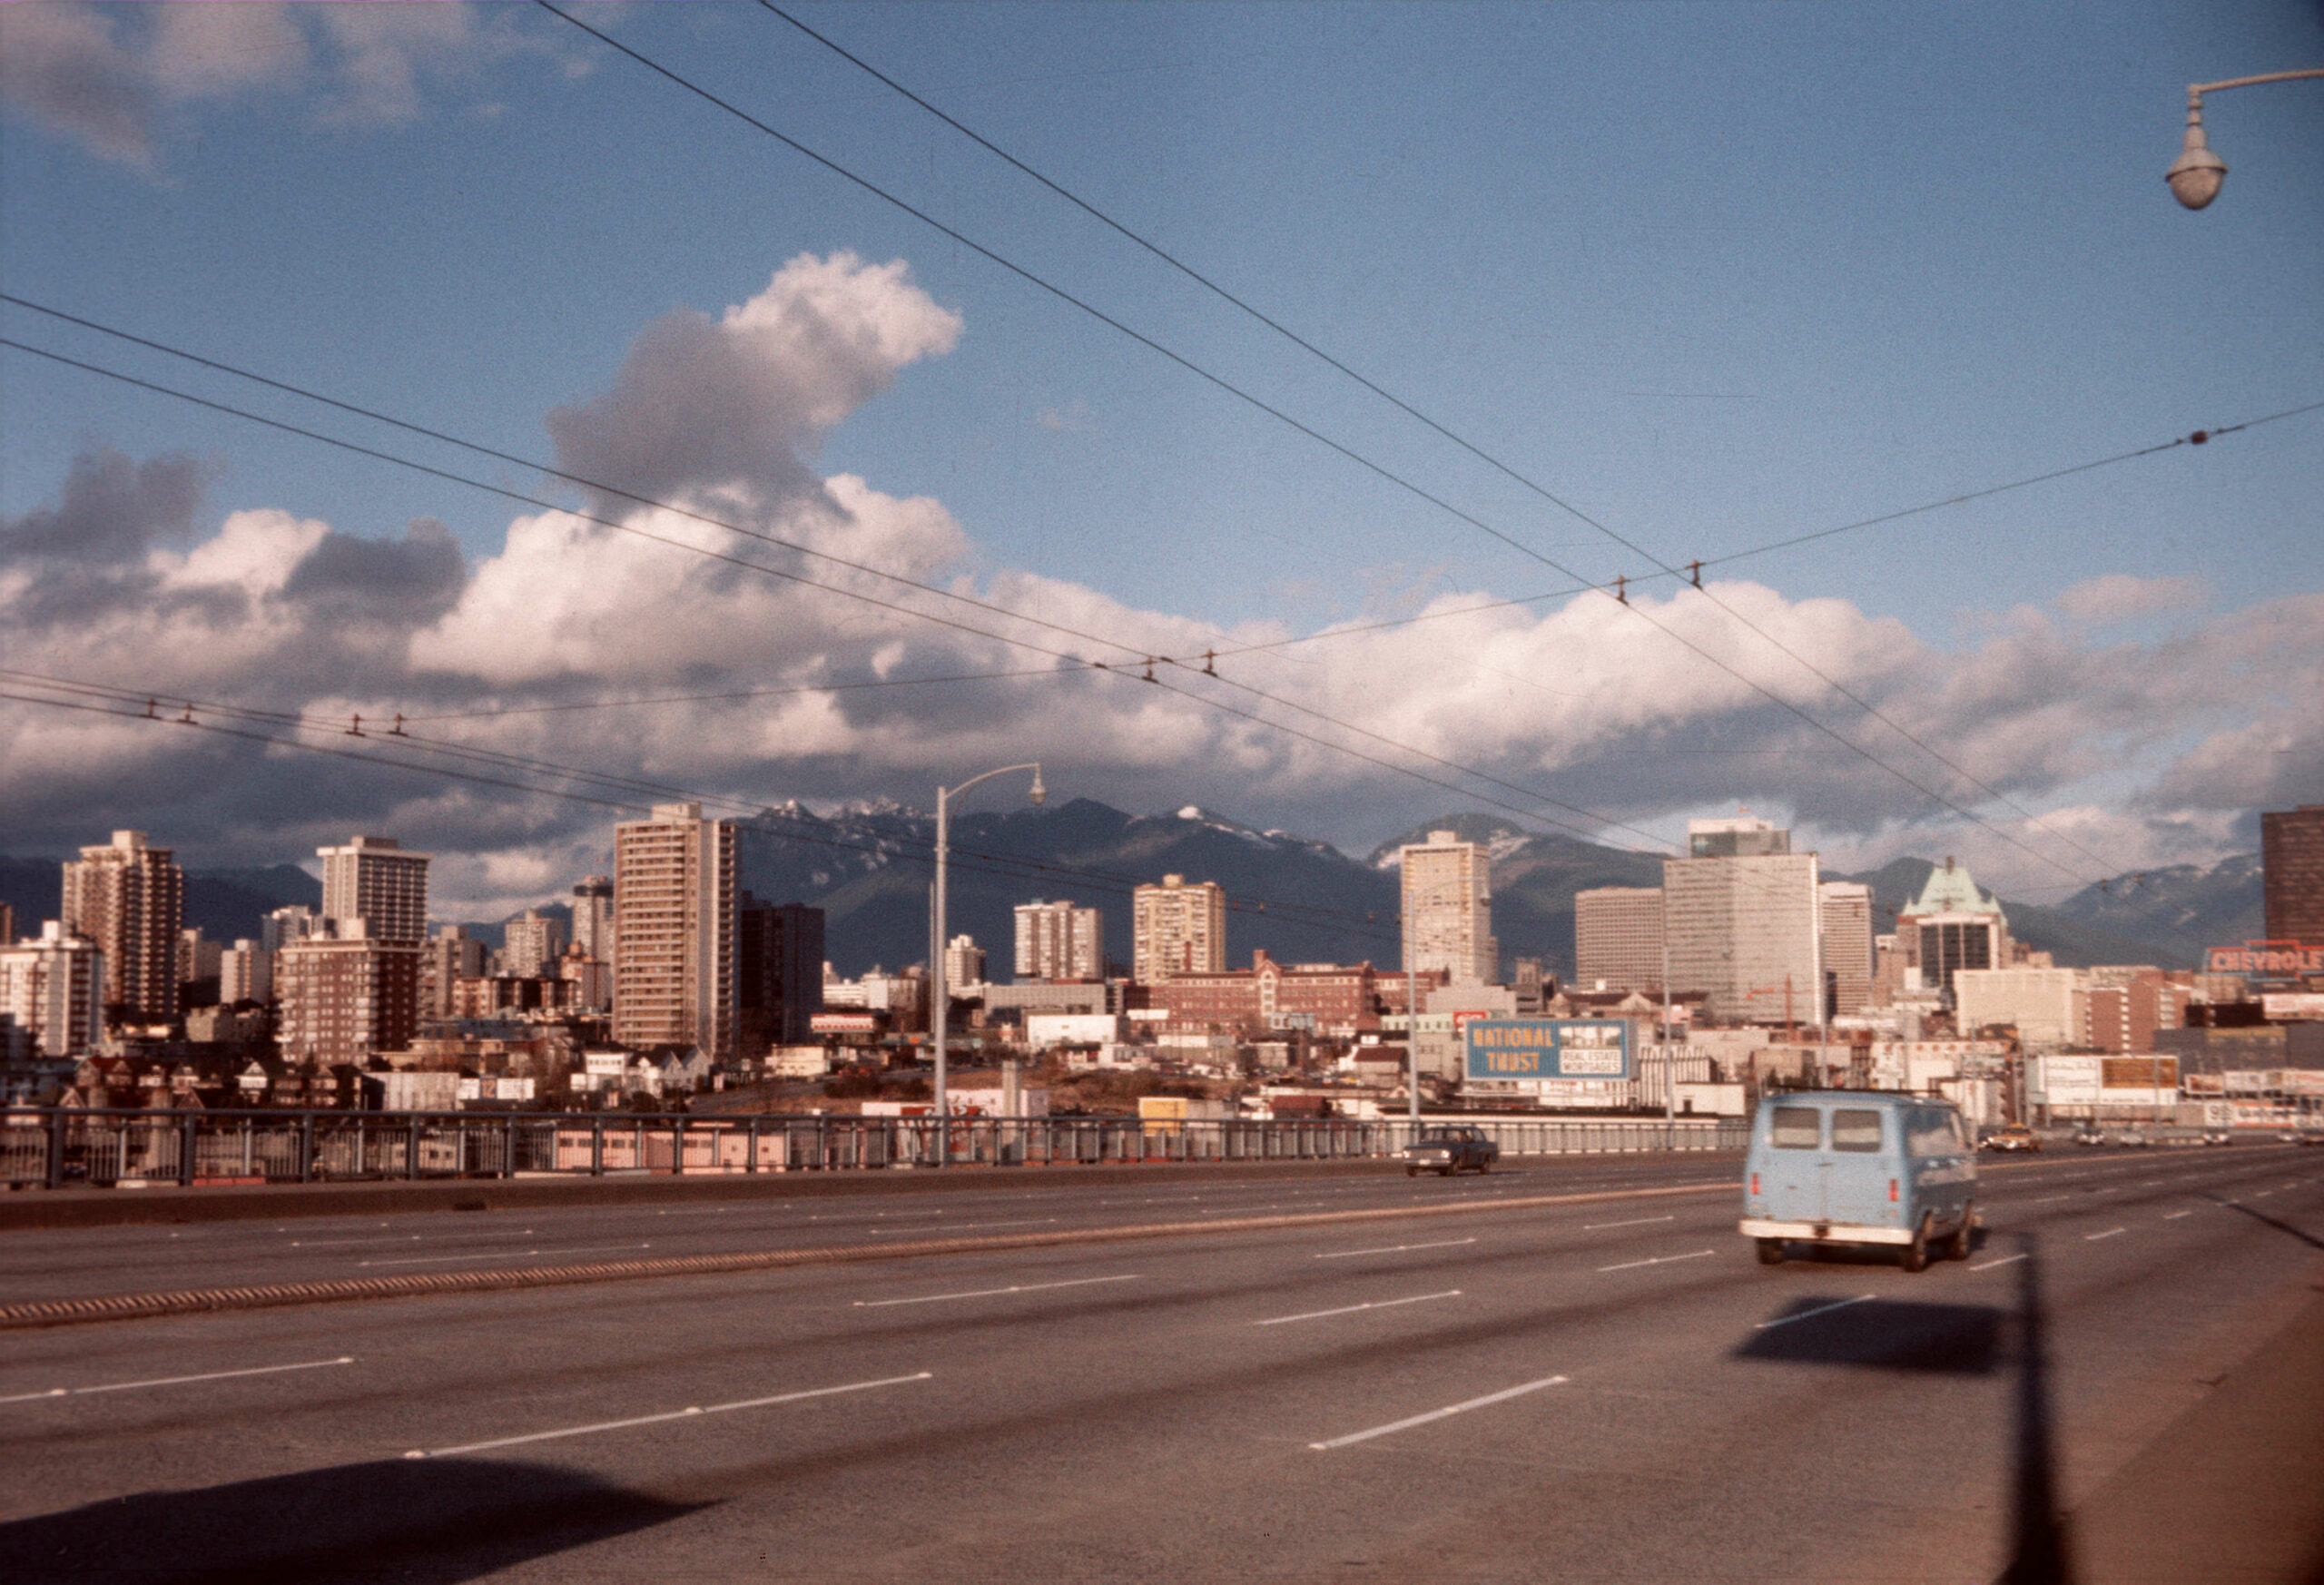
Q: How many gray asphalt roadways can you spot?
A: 1